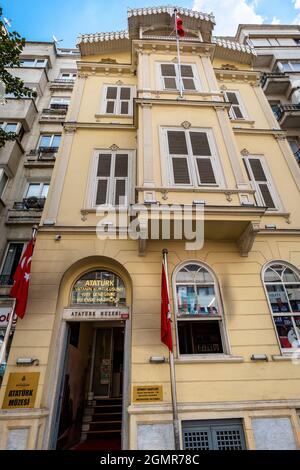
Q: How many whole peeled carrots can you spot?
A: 0